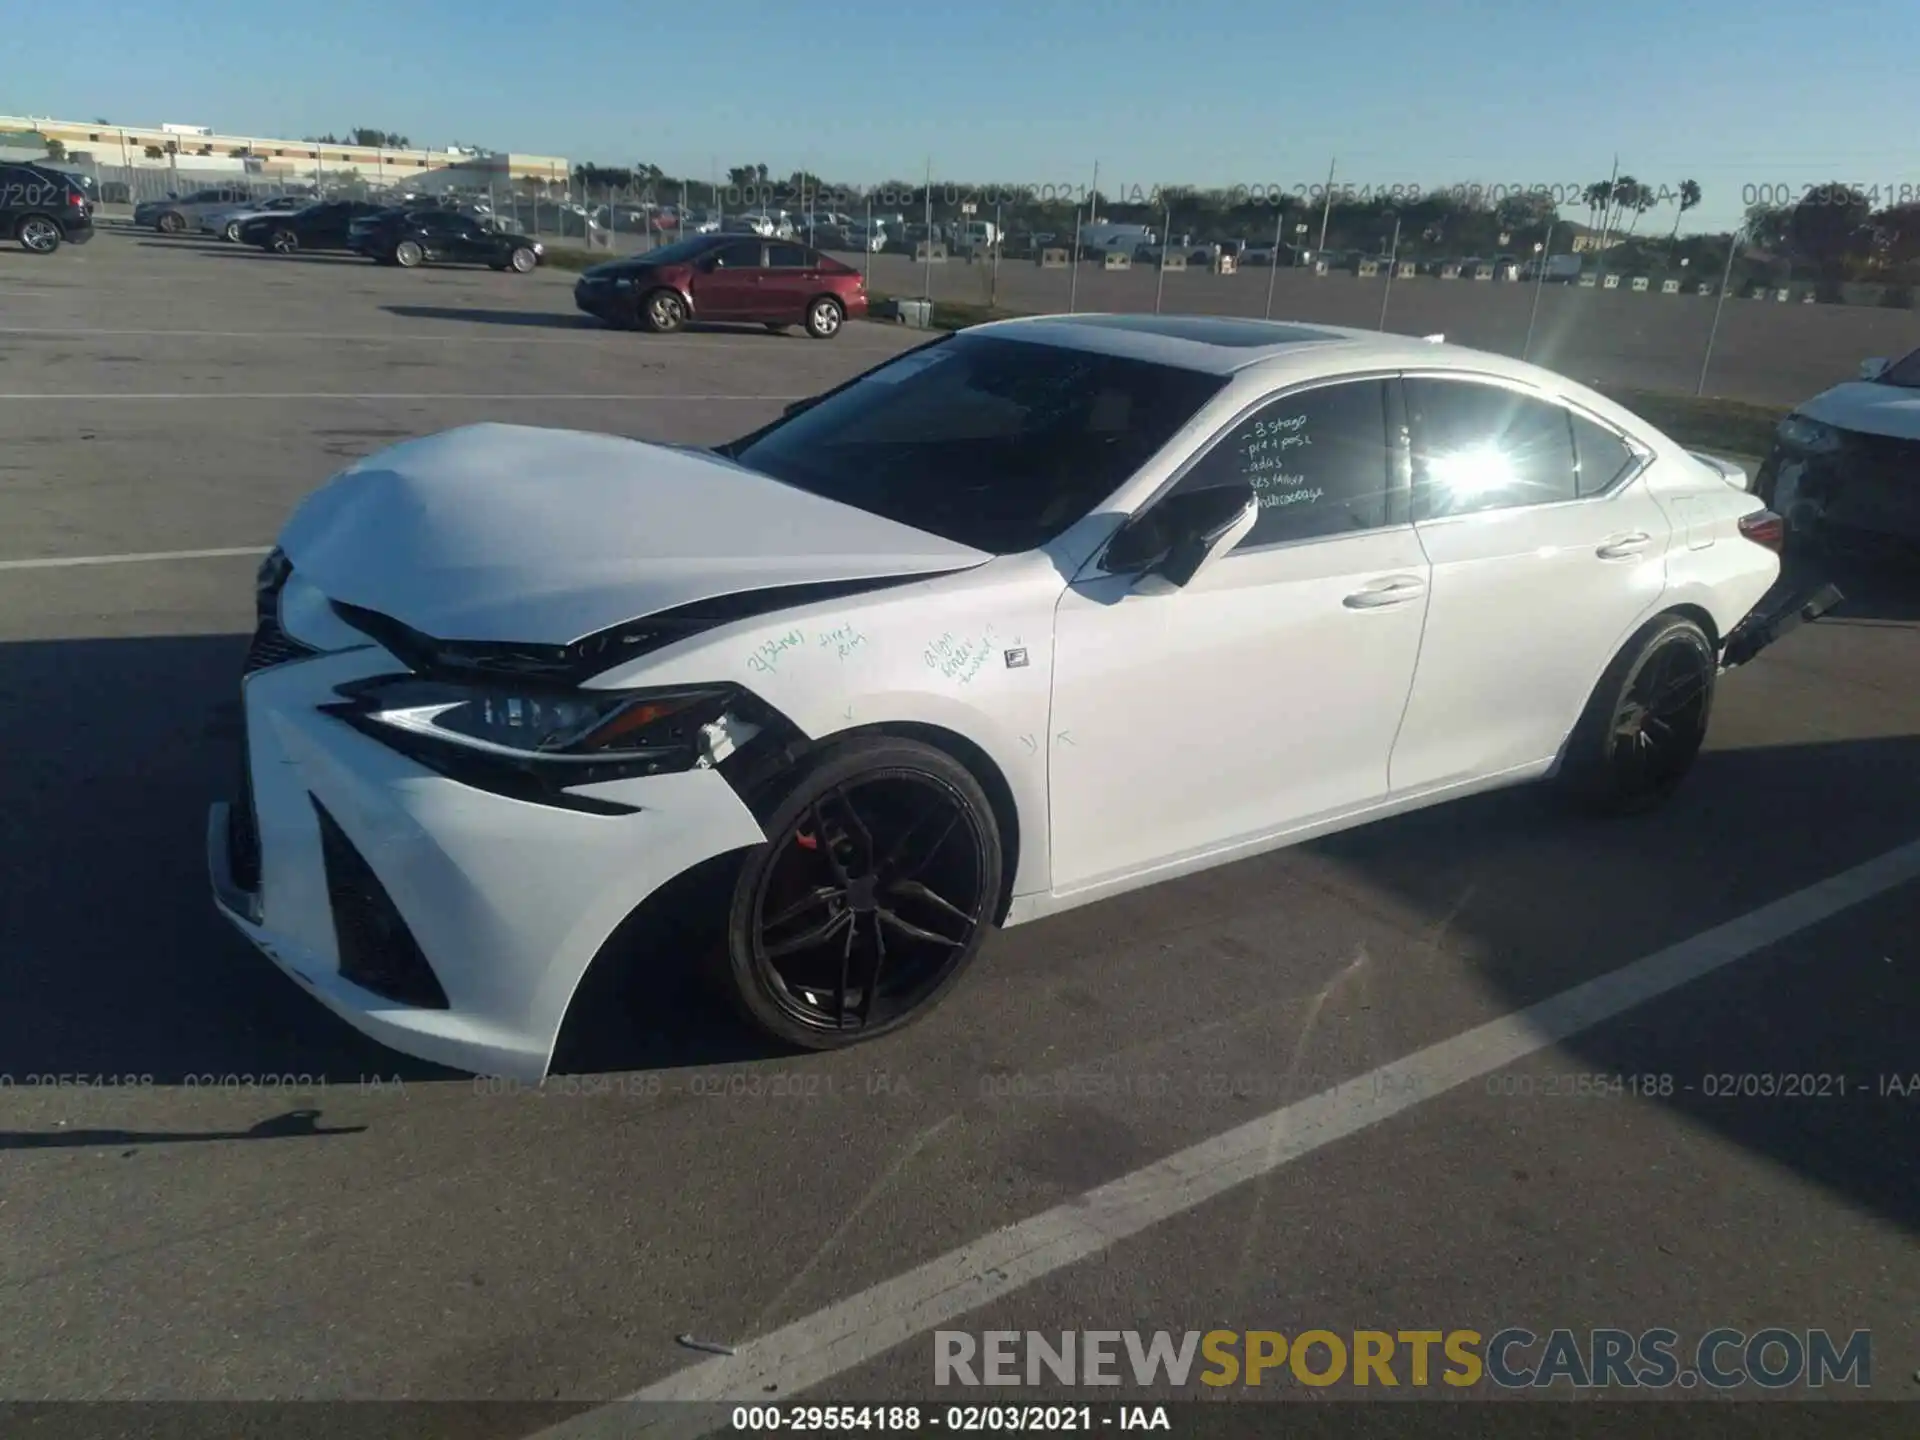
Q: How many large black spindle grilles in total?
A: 1